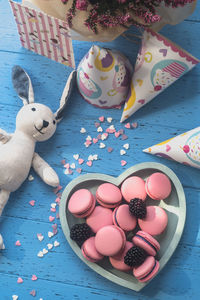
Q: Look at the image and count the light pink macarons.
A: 12